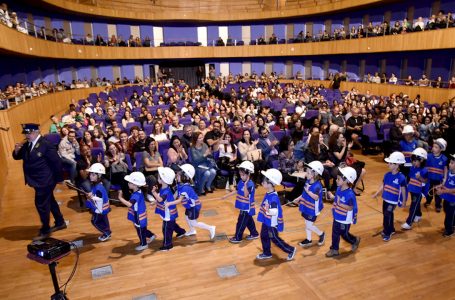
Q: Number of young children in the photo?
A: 13